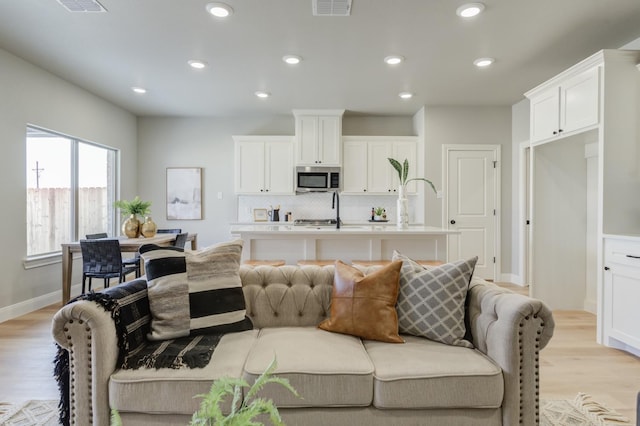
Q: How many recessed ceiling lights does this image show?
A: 9